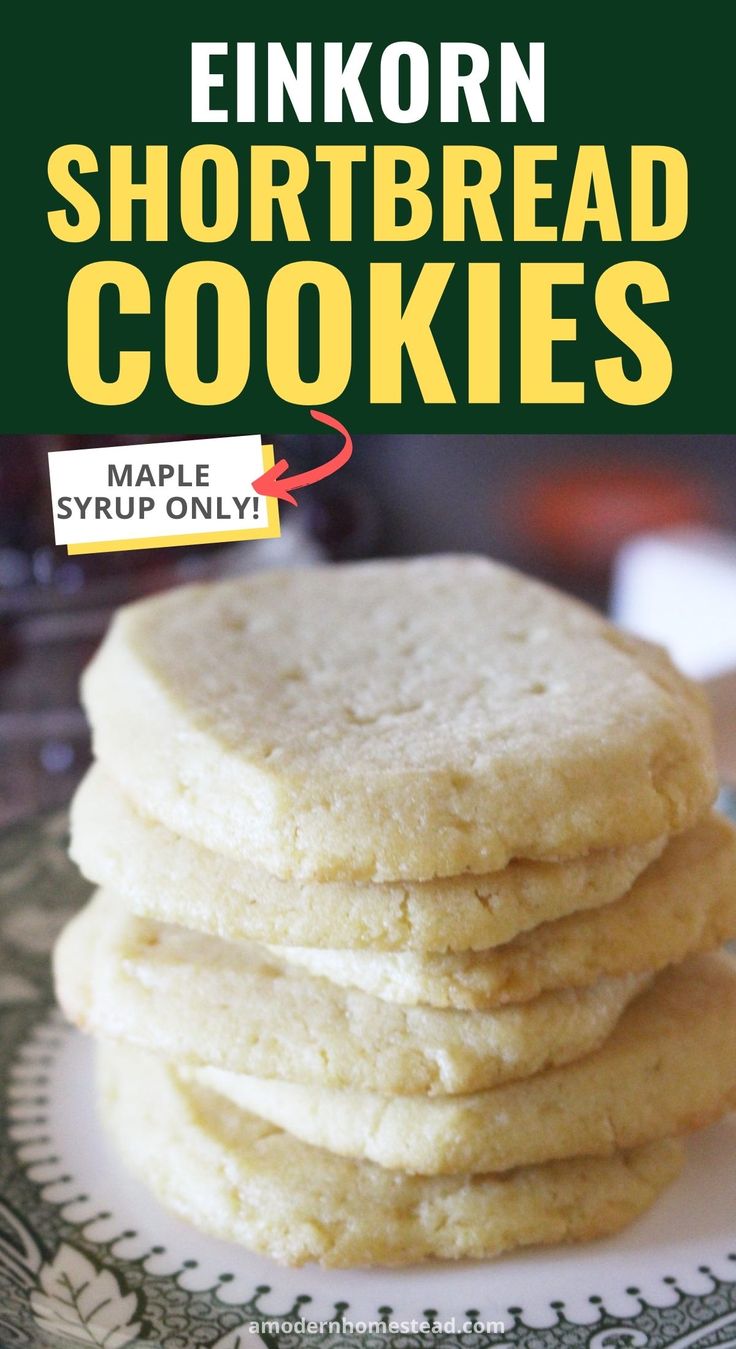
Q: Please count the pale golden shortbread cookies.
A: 6